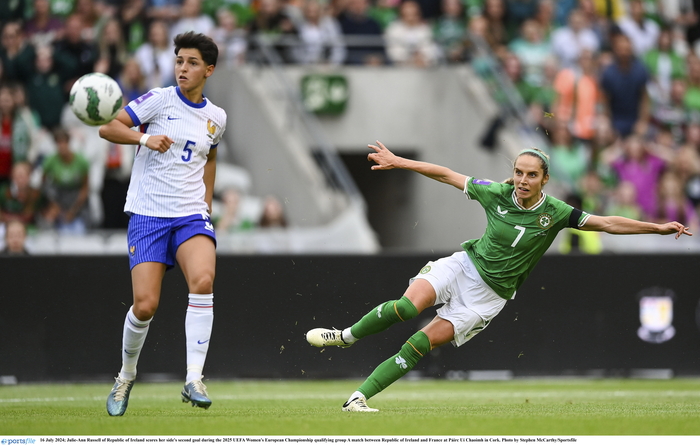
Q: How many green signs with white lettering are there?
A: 1